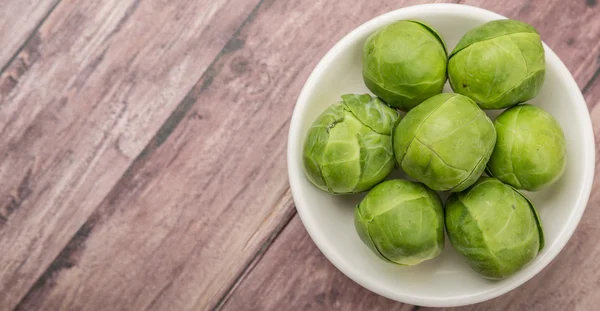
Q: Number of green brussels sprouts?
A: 7